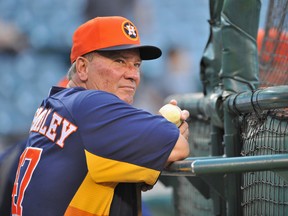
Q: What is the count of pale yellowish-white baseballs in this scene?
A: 1